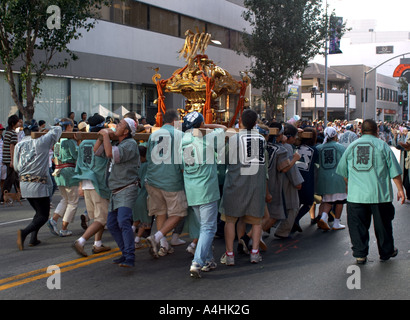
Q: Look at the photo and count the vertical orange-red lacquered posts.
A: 3